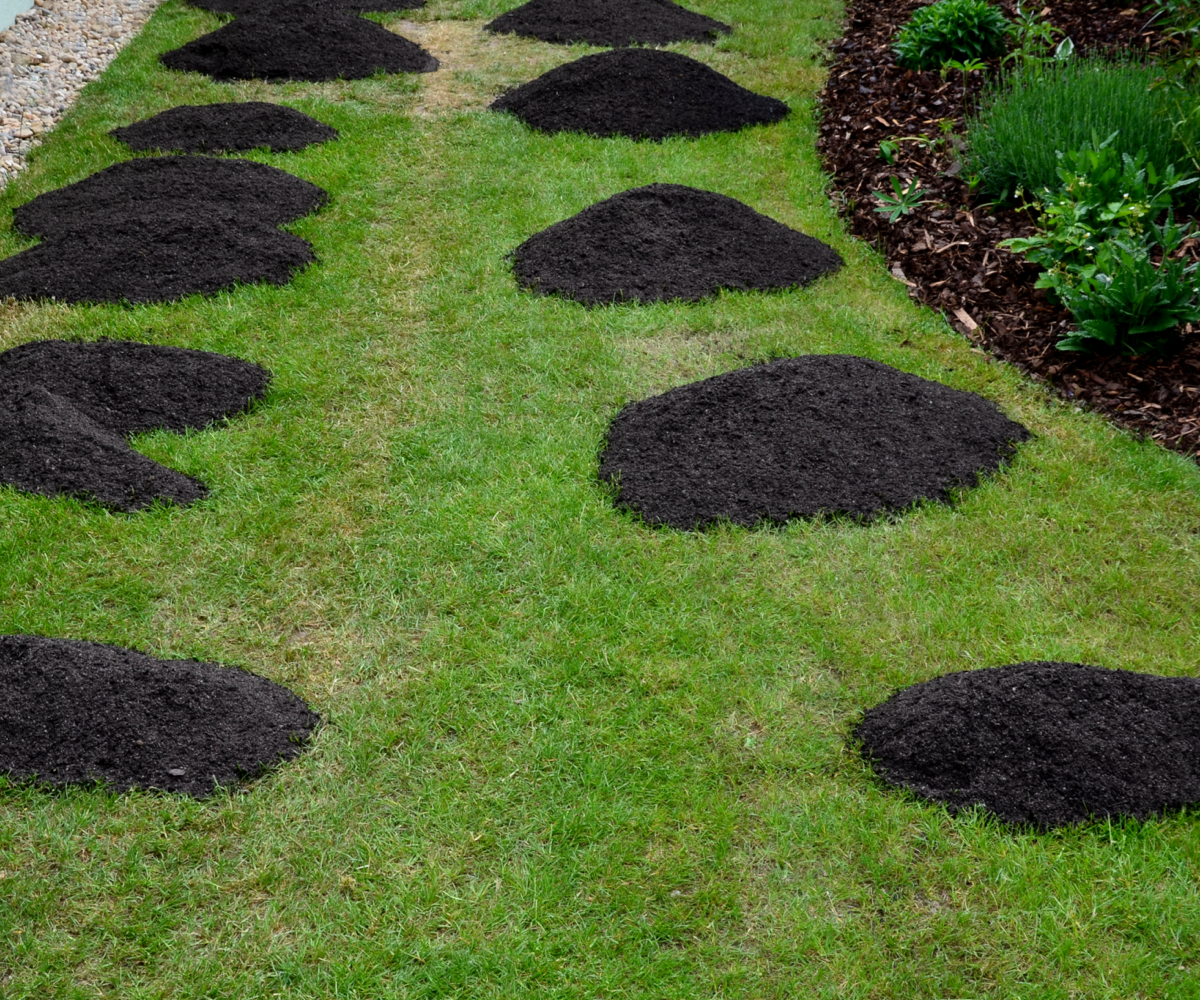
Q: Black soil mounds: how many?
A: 13